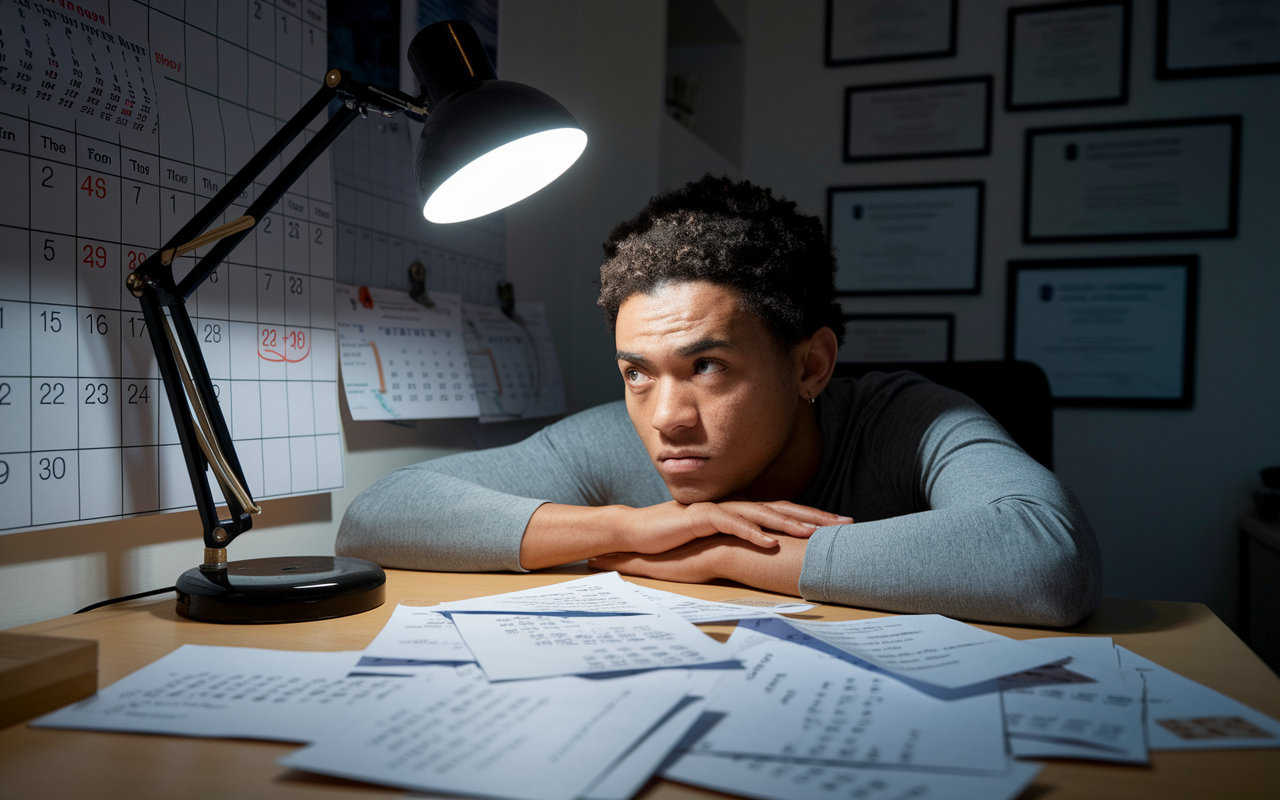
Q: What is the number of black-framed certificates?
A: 8